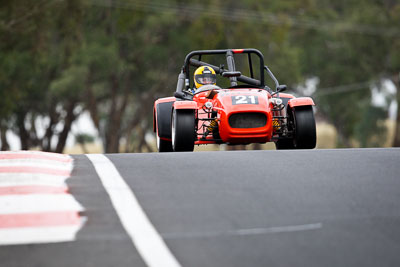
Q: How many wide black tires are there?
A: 4